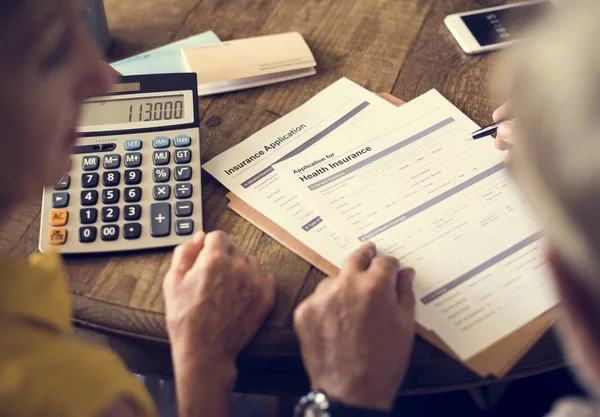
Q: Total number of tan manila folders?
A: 1